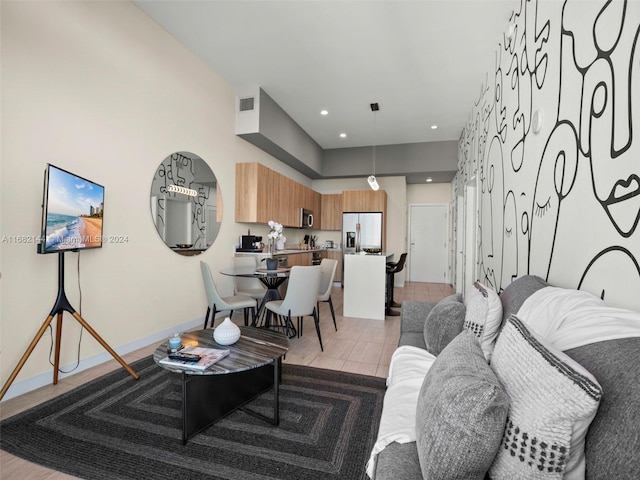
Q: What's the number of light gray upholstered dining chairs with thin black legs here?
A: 4